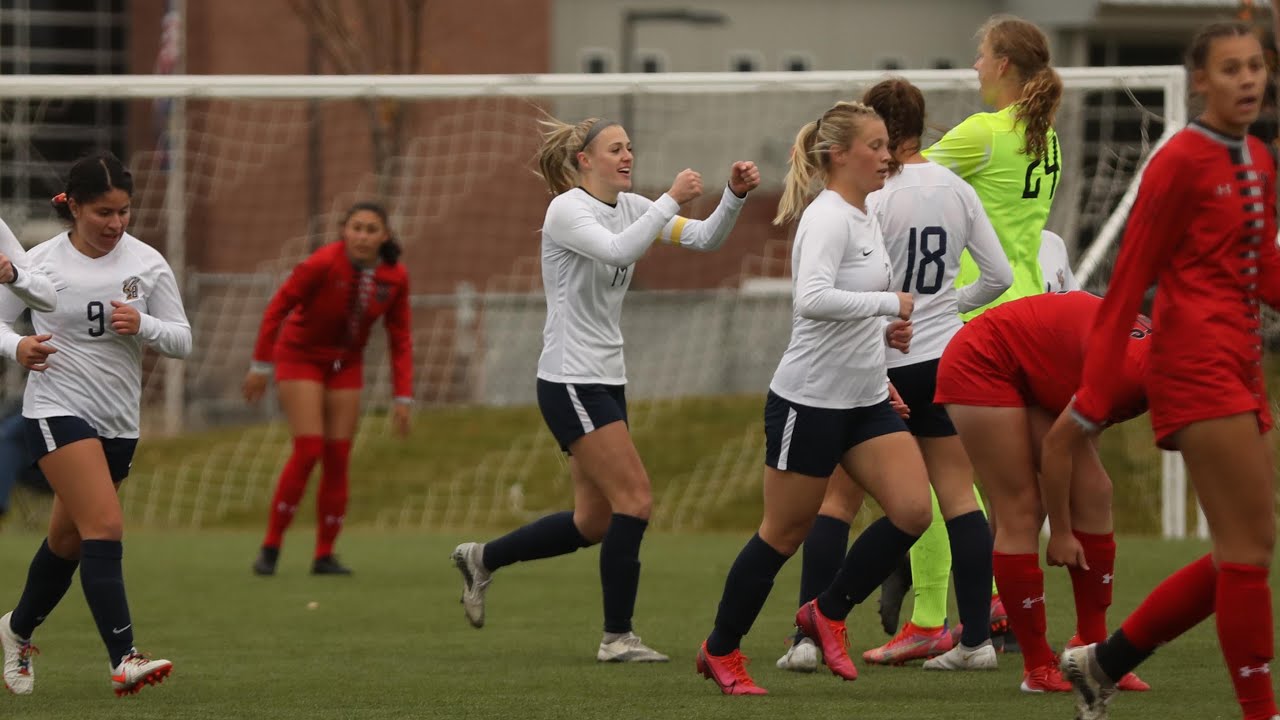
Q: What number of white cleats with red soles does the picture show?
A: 2